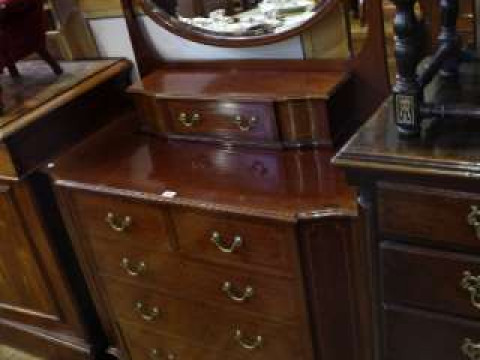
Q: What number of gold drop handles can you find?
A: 12